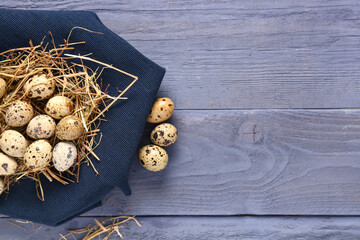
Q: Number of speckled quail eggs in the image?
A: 14